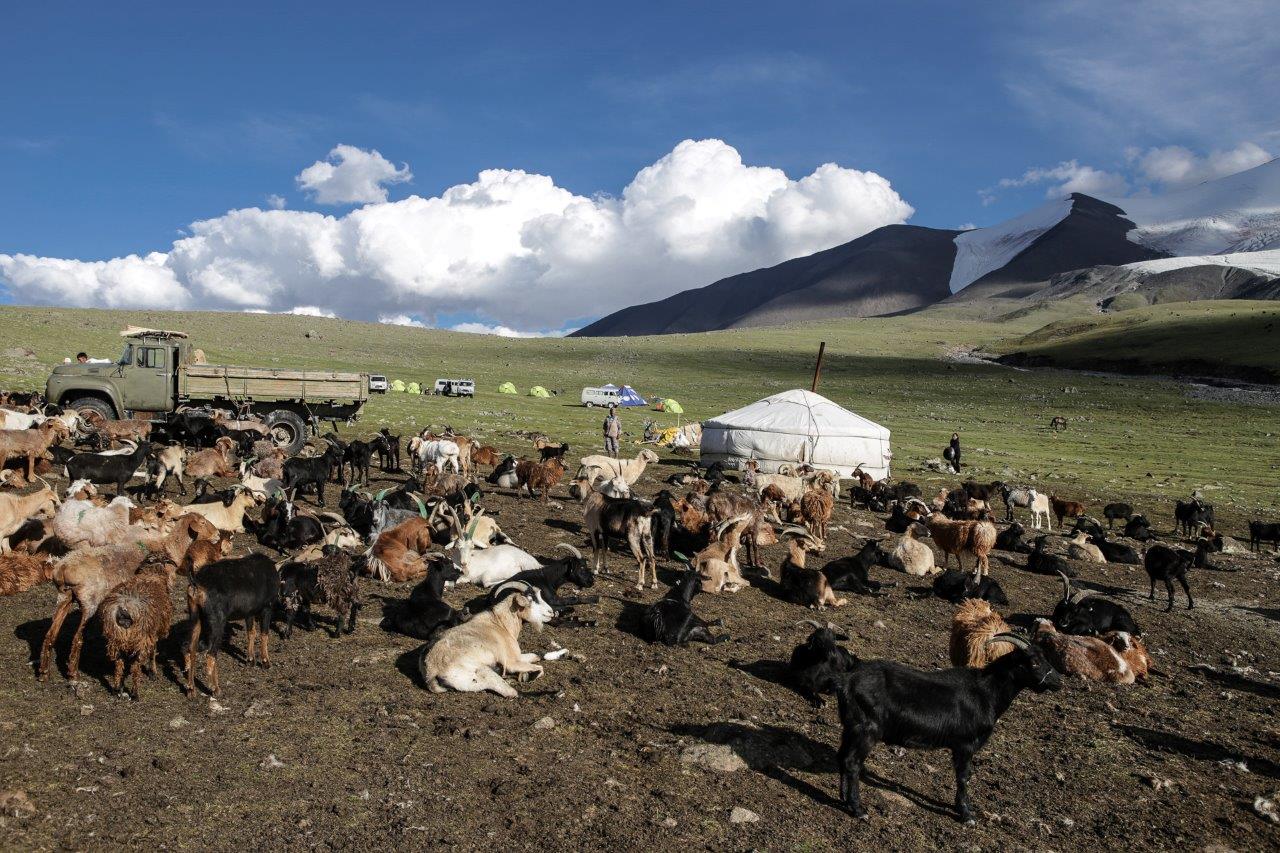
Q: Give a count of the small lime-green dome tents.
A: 5